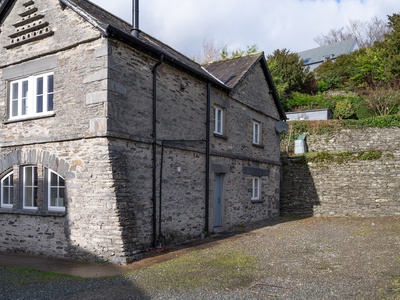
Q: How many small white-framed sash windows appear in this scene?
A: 3